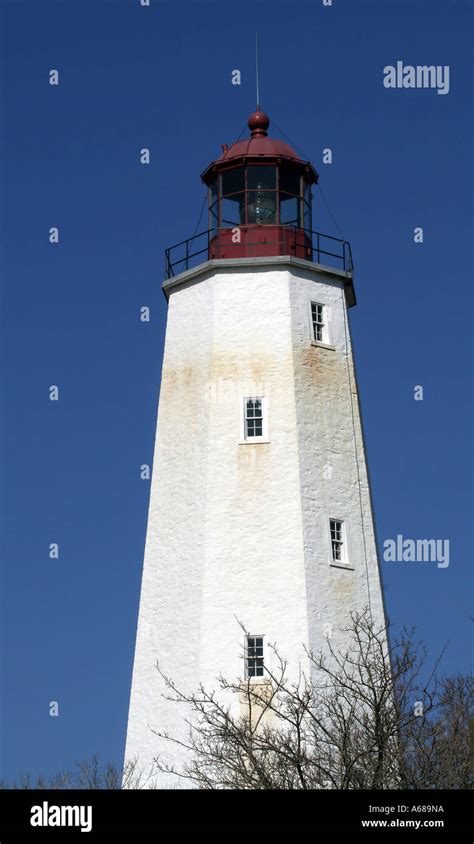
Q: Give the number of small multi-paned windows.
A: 4